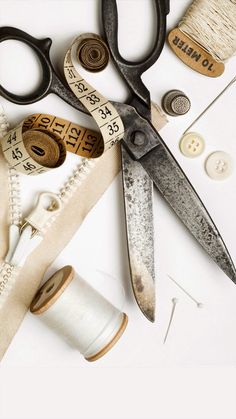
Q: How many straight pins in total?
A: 2